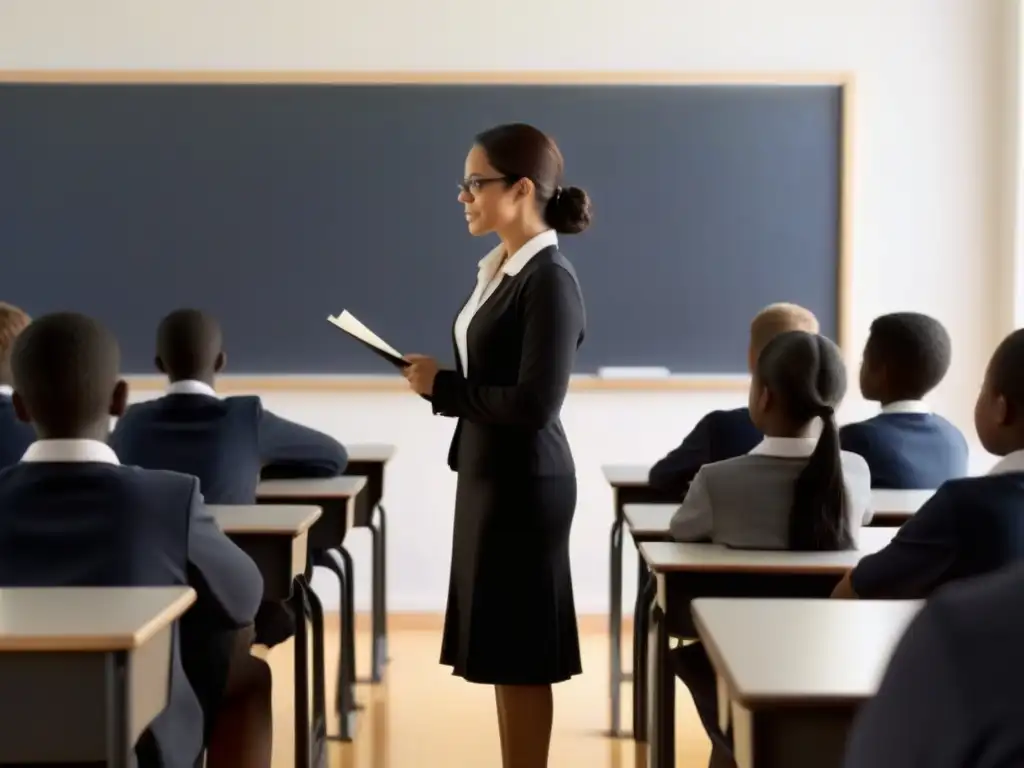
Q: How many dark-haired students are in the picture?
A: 5